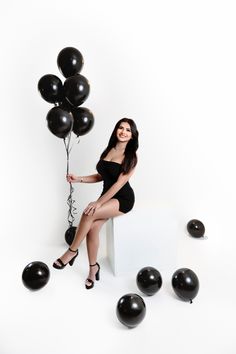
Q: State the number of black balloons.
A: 11